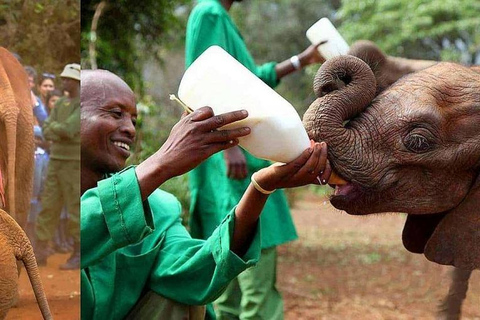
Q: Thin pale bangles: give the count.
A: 1